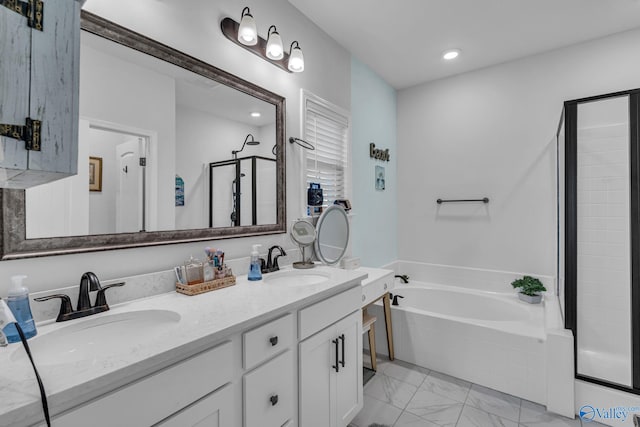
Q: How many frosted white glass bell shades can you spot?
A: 3